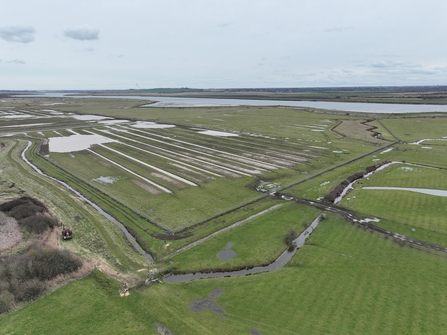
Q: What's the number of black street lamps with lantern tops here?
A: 0